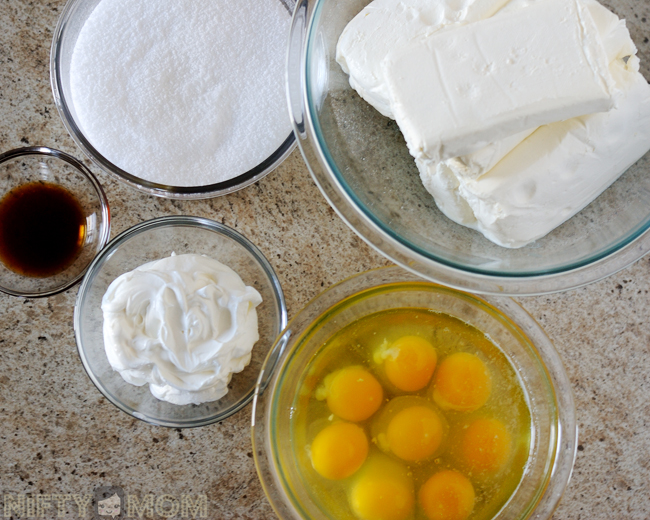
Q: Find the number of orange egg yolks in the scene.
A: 8